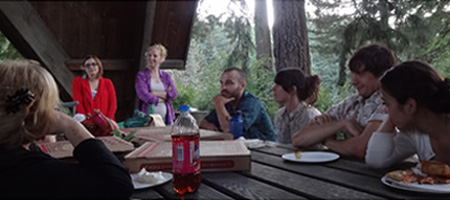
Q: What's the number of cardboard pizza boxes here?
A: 3